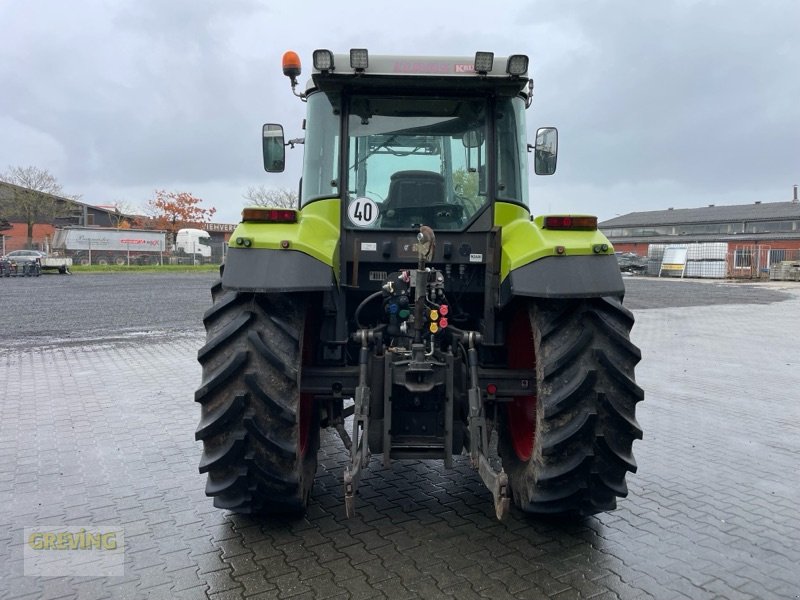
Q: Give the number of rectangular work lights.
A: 4